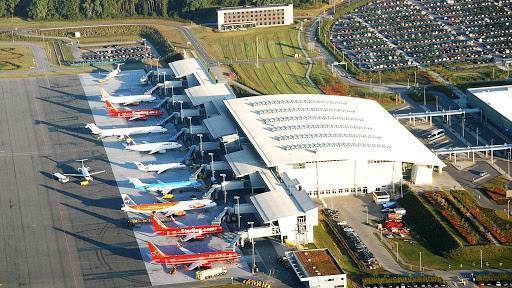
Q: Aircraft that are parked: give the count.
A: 11